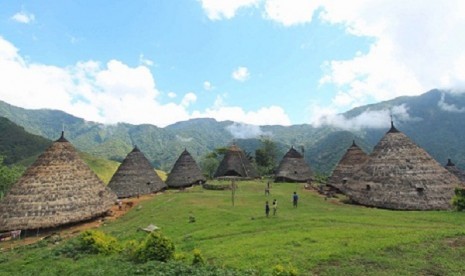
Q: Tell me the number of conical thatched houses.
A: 8